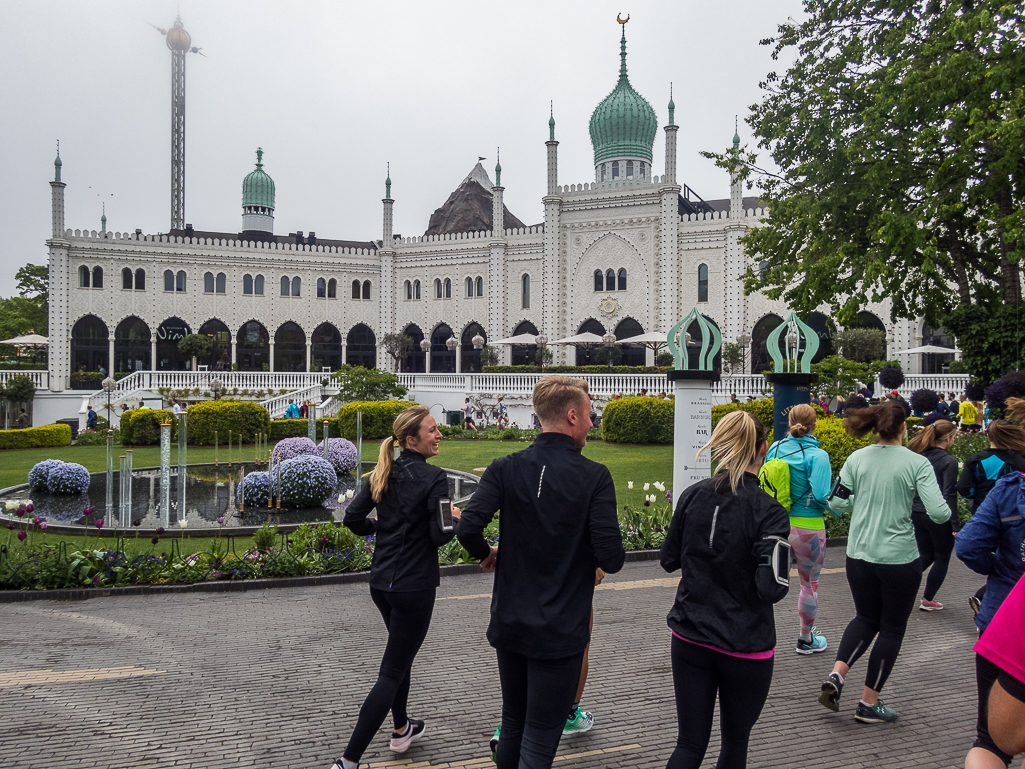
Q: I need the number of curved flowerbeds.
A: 1